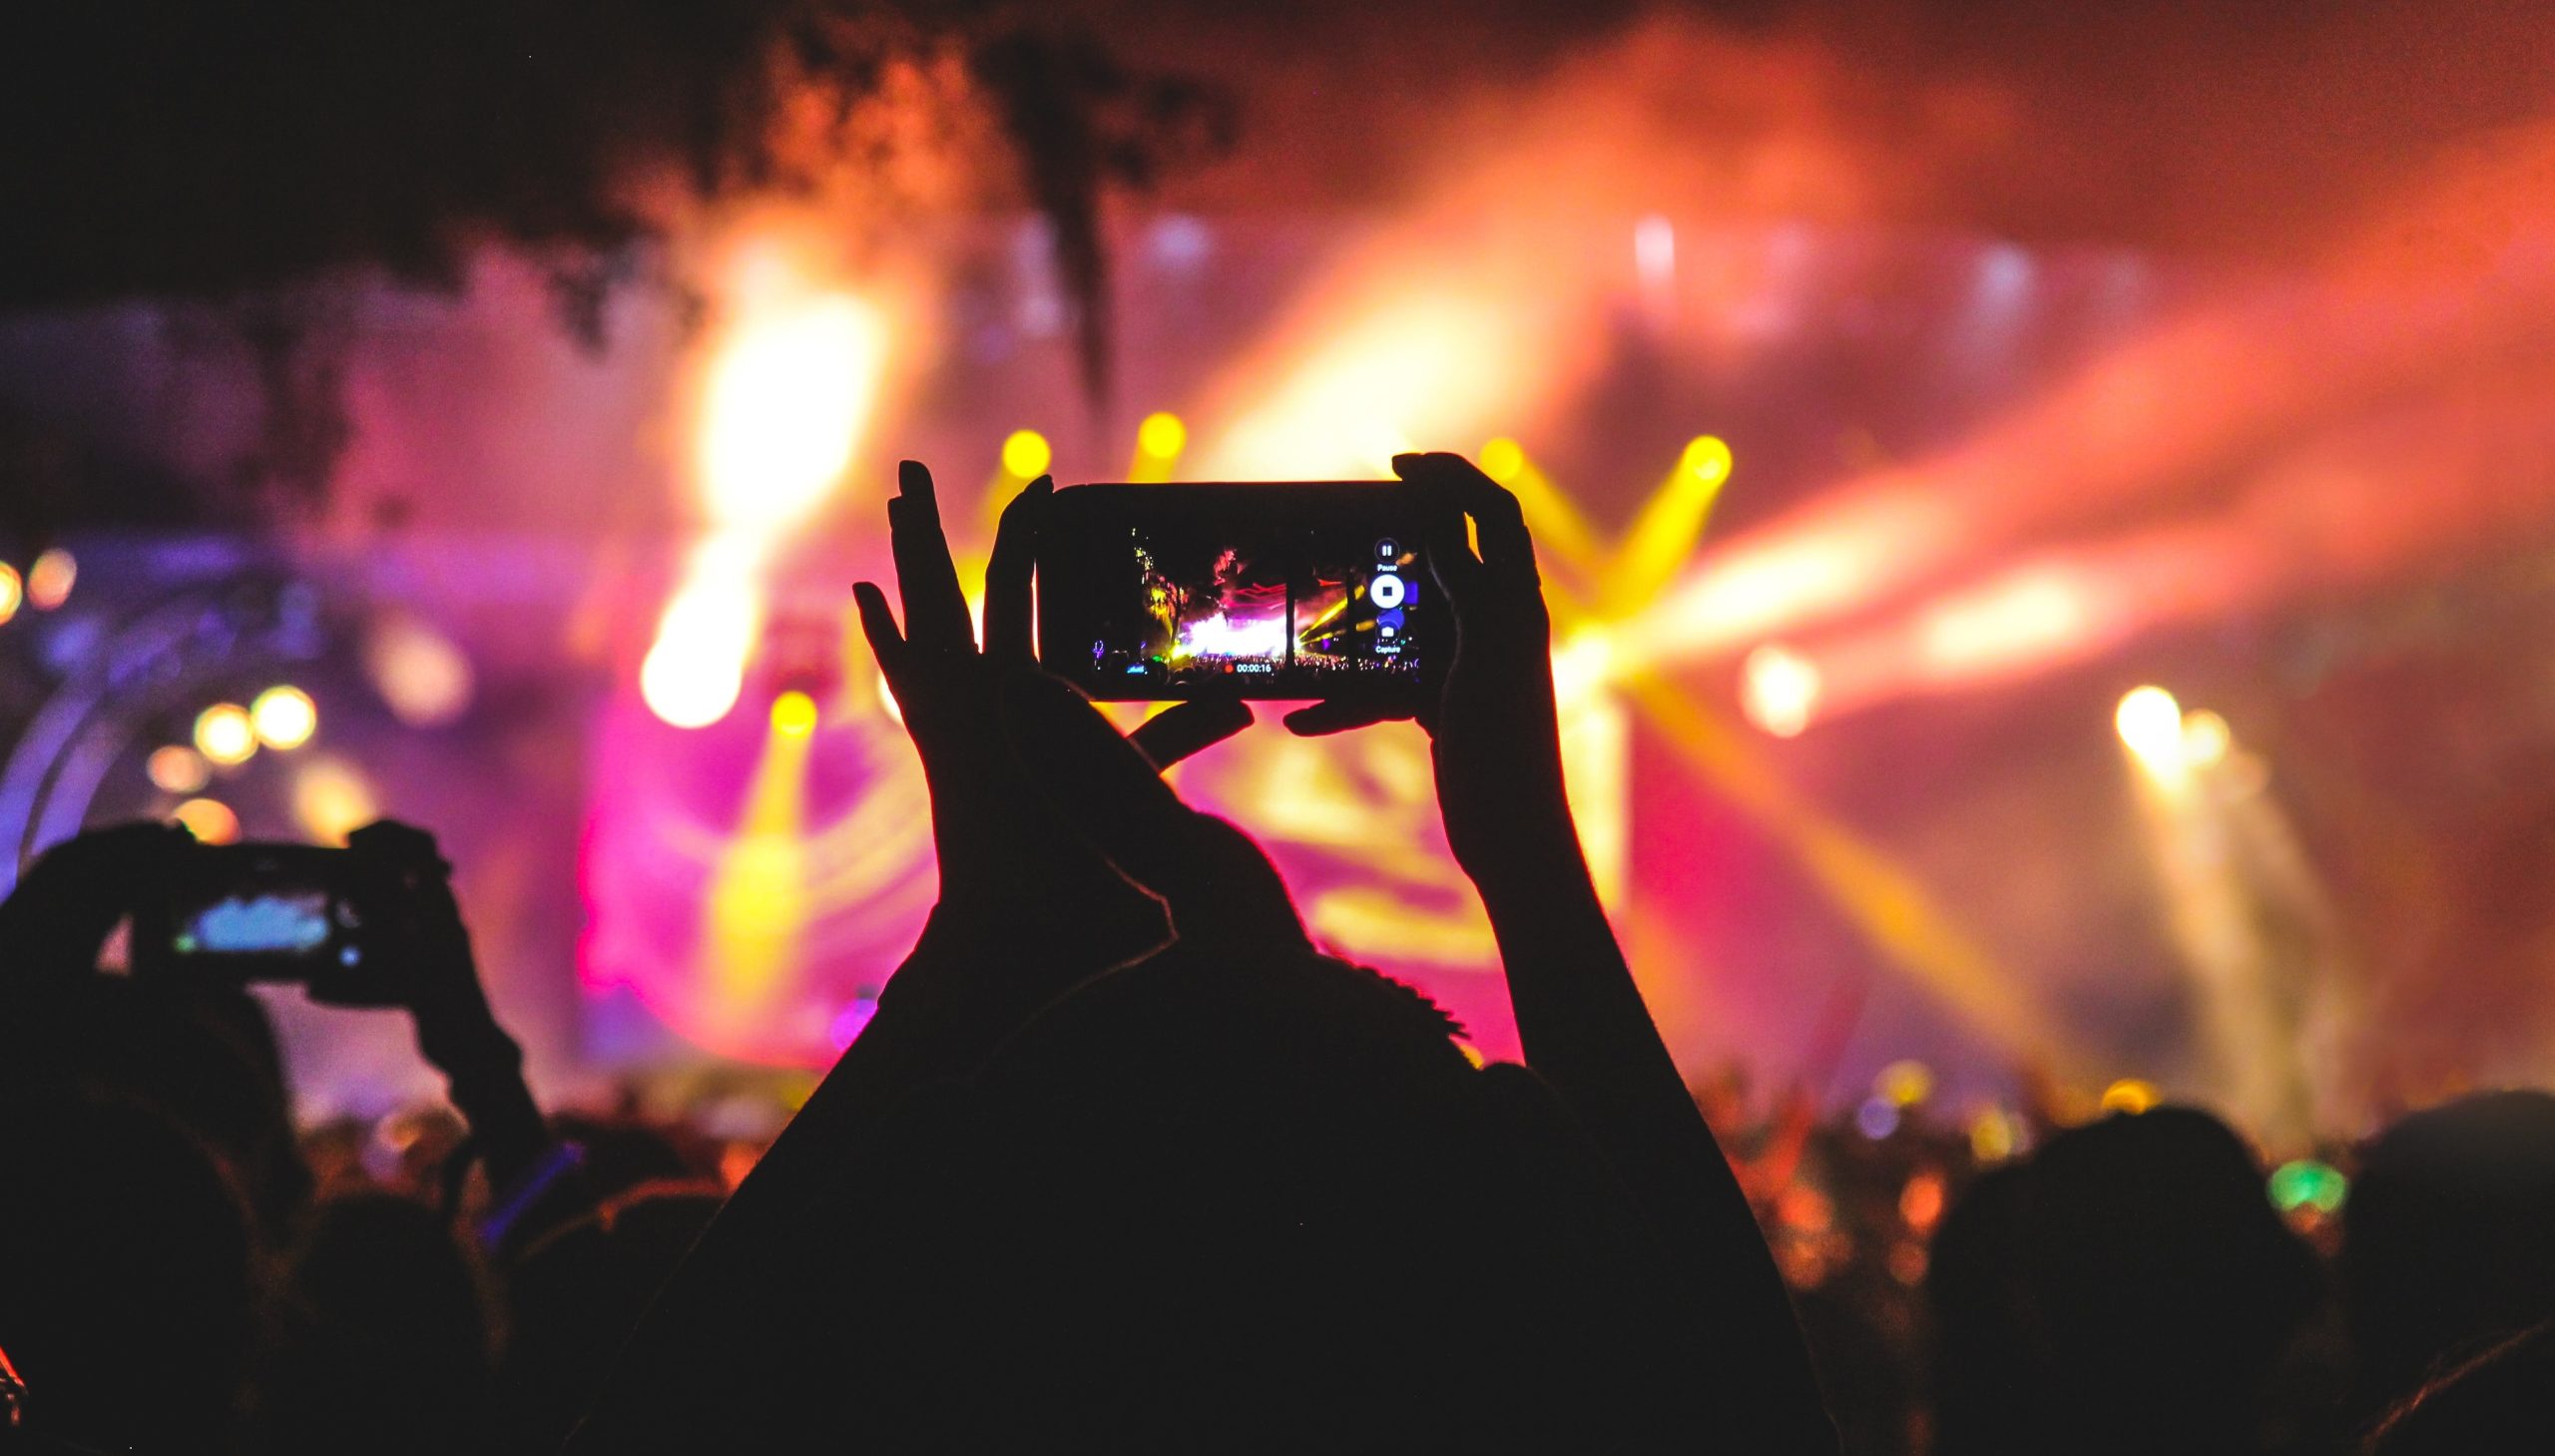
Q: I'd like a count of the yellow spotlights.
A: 5